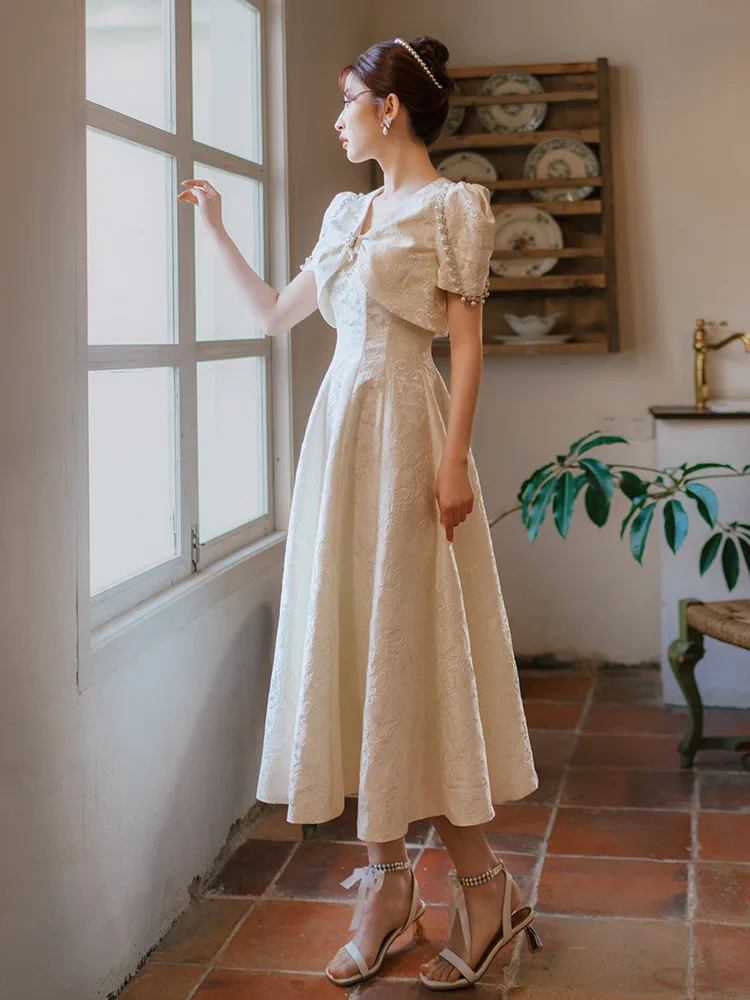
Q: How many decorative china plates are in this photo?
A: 5